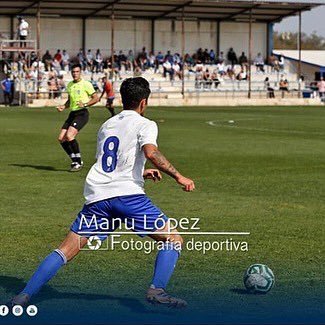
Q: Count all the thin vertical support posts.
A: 5